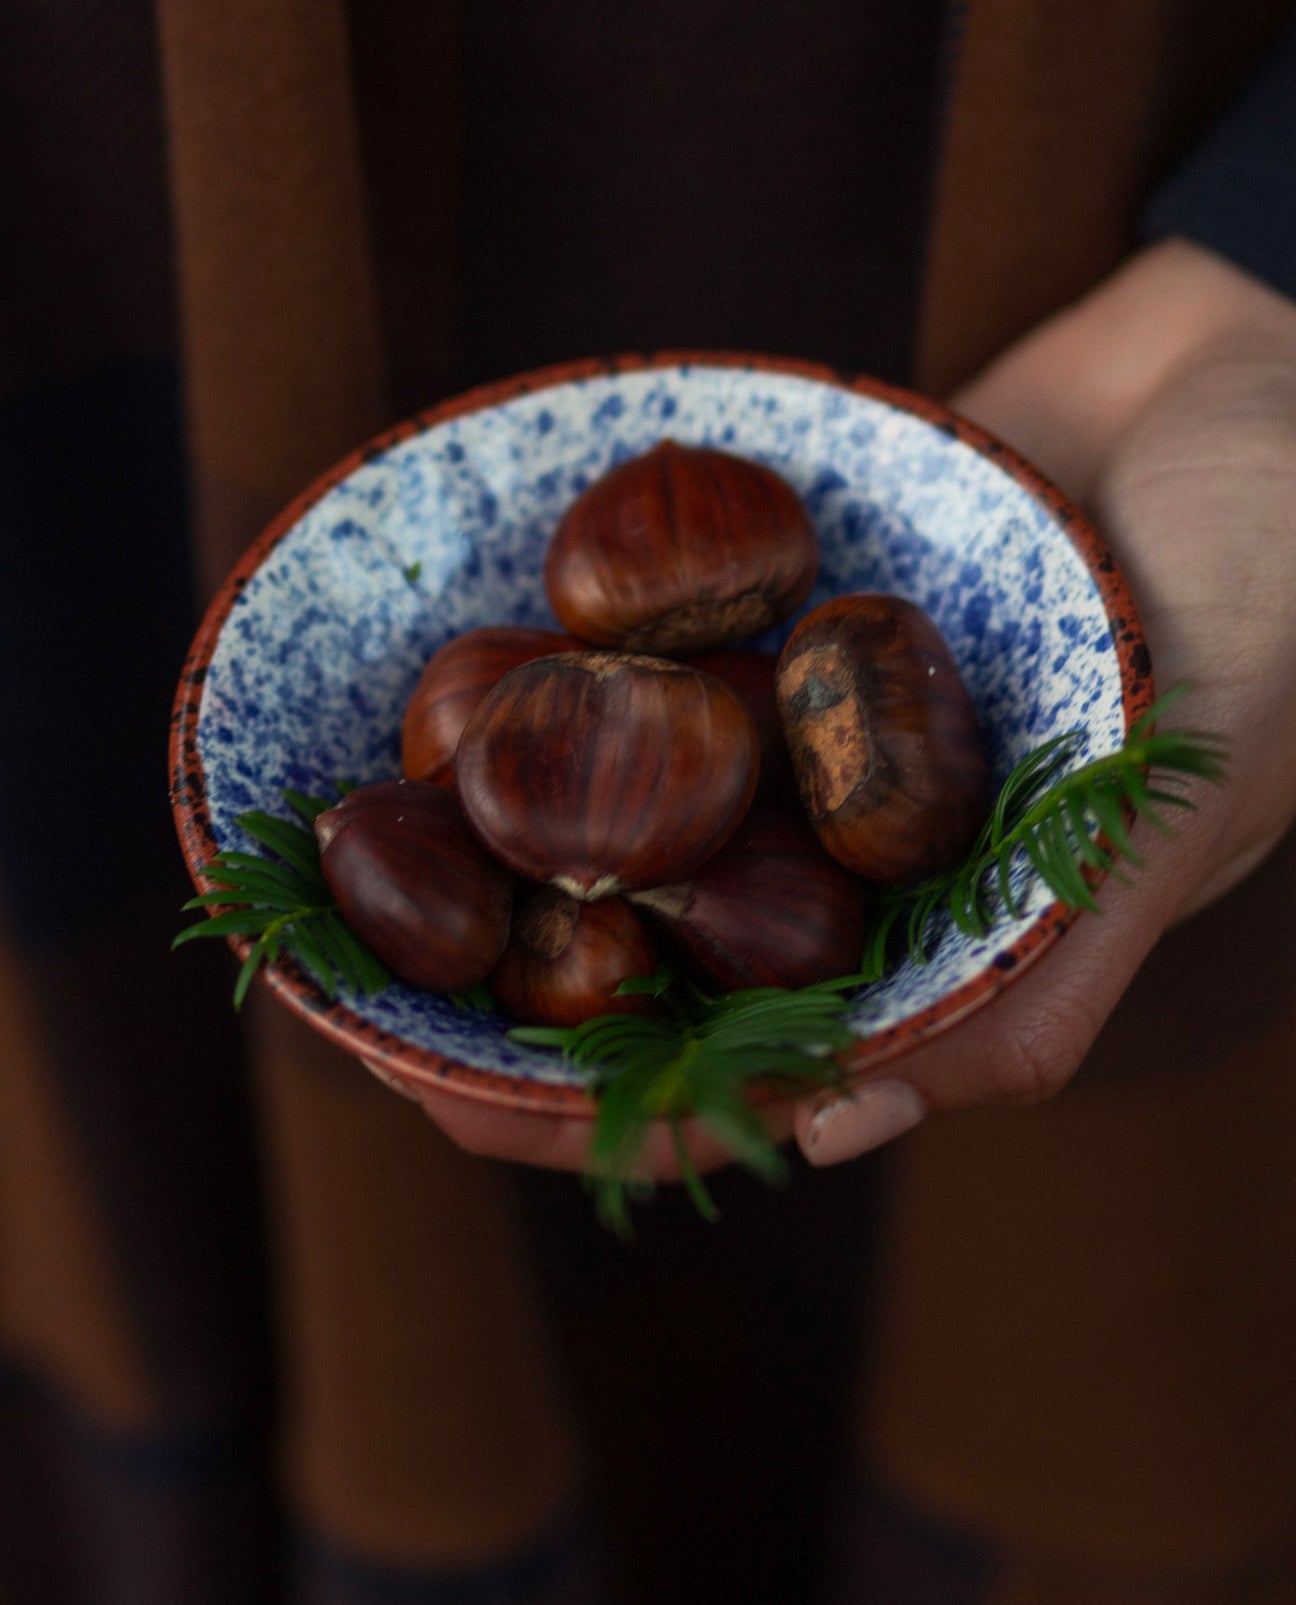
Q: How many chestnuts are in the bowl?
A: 8